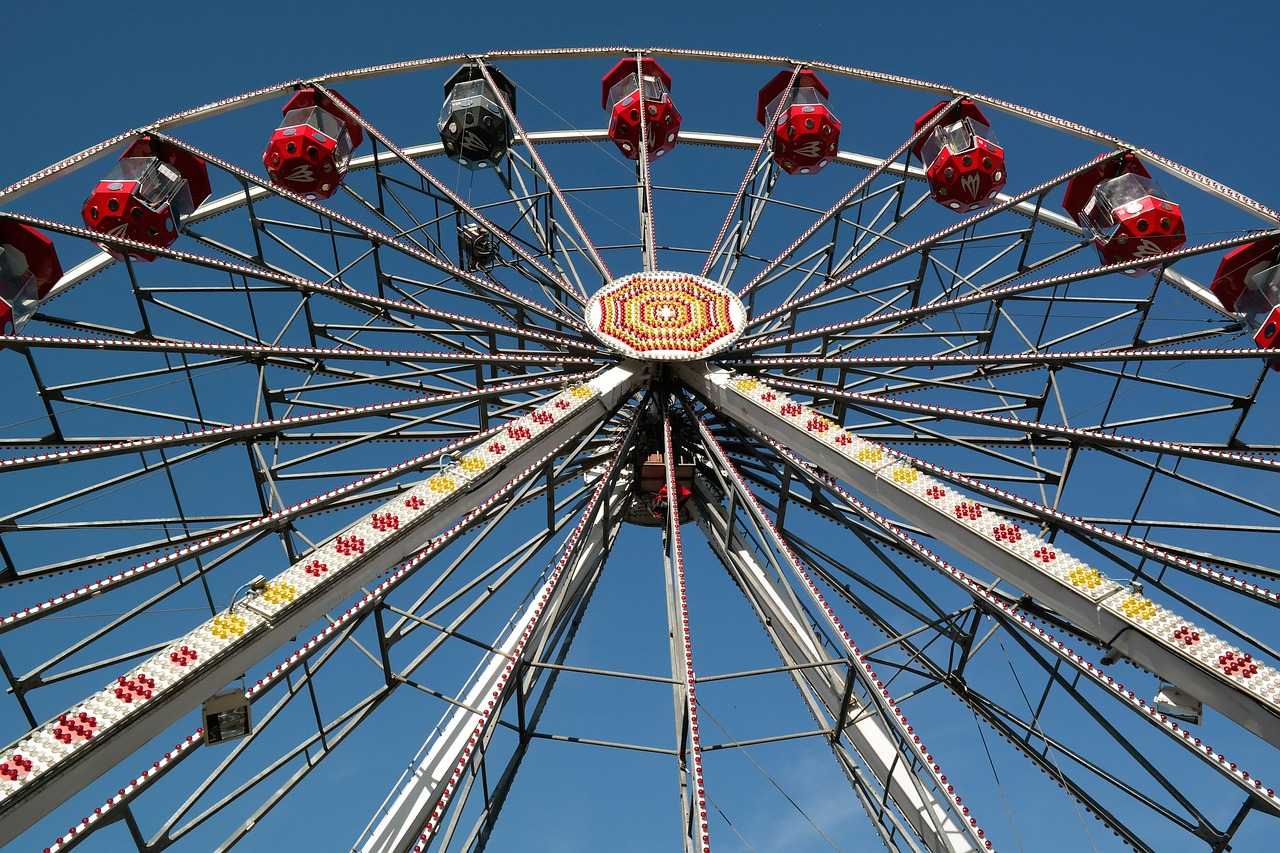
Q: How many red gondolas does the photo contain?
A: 8